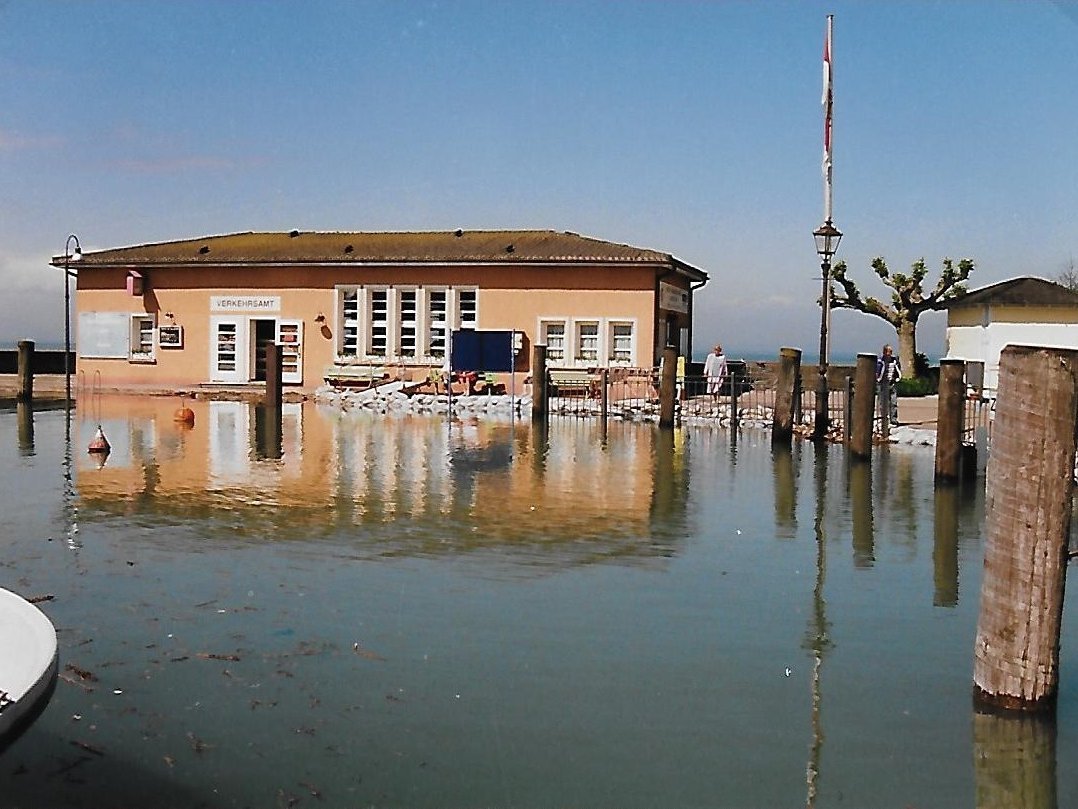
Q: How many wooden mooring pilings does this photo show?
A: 8